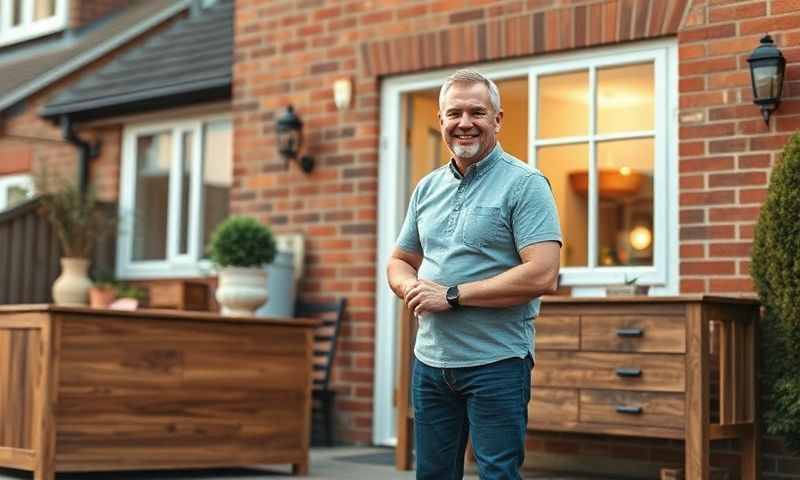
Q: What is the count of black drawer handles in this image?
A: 3